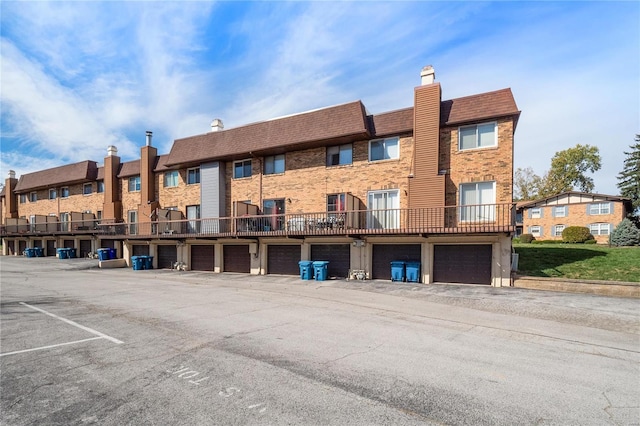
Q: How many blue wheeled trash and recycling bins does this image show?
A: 12